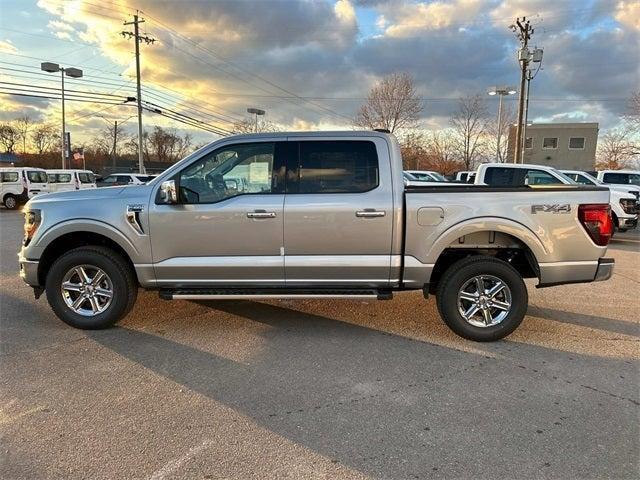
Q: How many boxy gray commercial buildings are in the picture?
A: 1